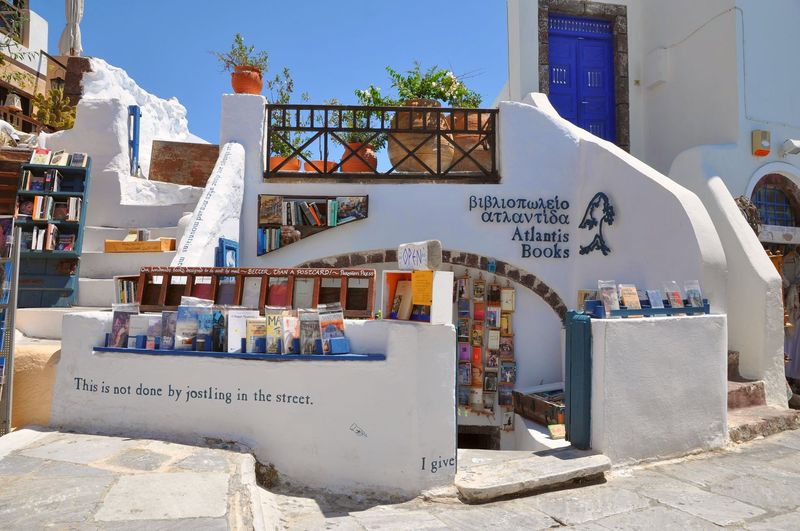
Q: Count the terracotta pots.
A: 6